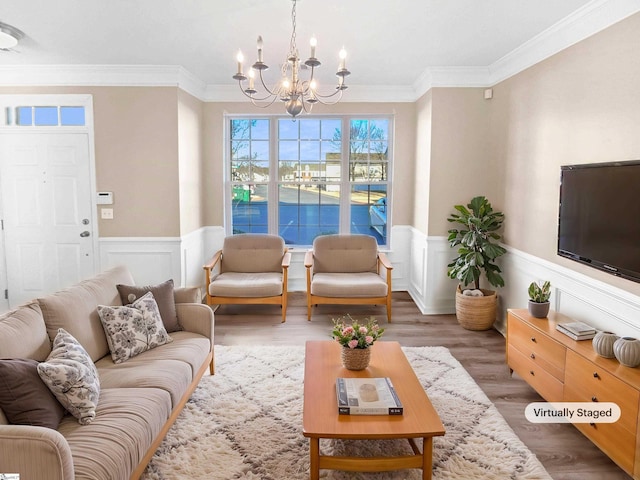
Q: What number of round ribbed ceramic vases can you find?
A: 2